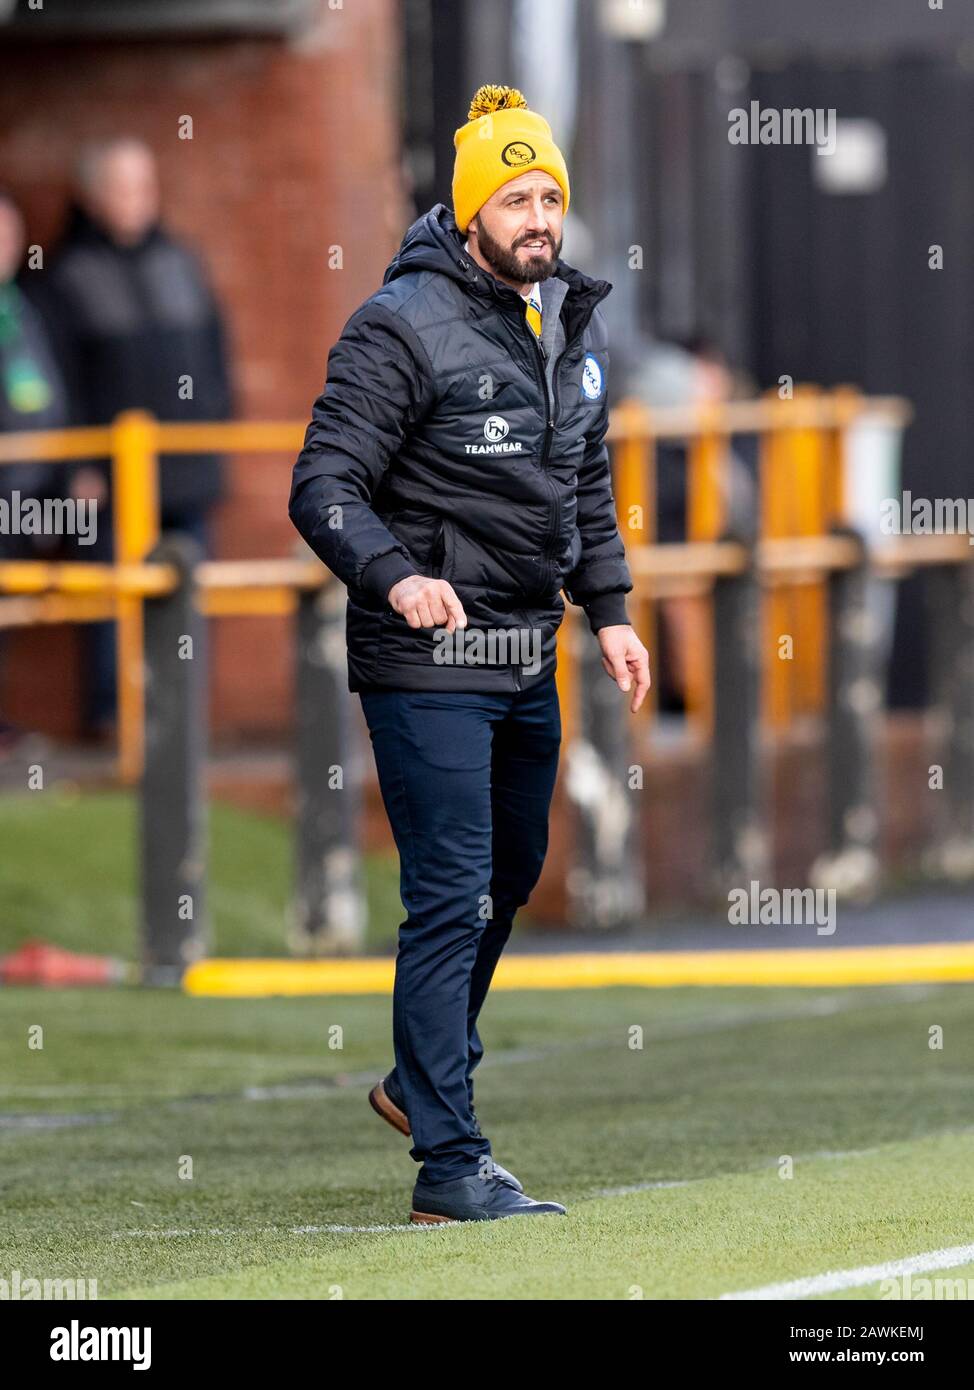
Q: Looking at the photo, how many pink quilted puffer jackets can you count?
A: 0